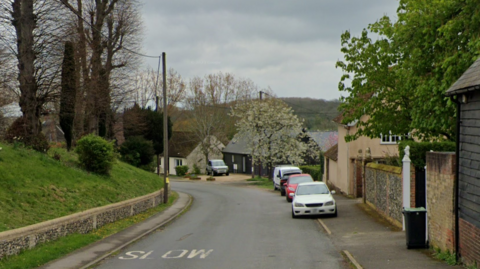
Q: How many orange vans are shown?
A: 0